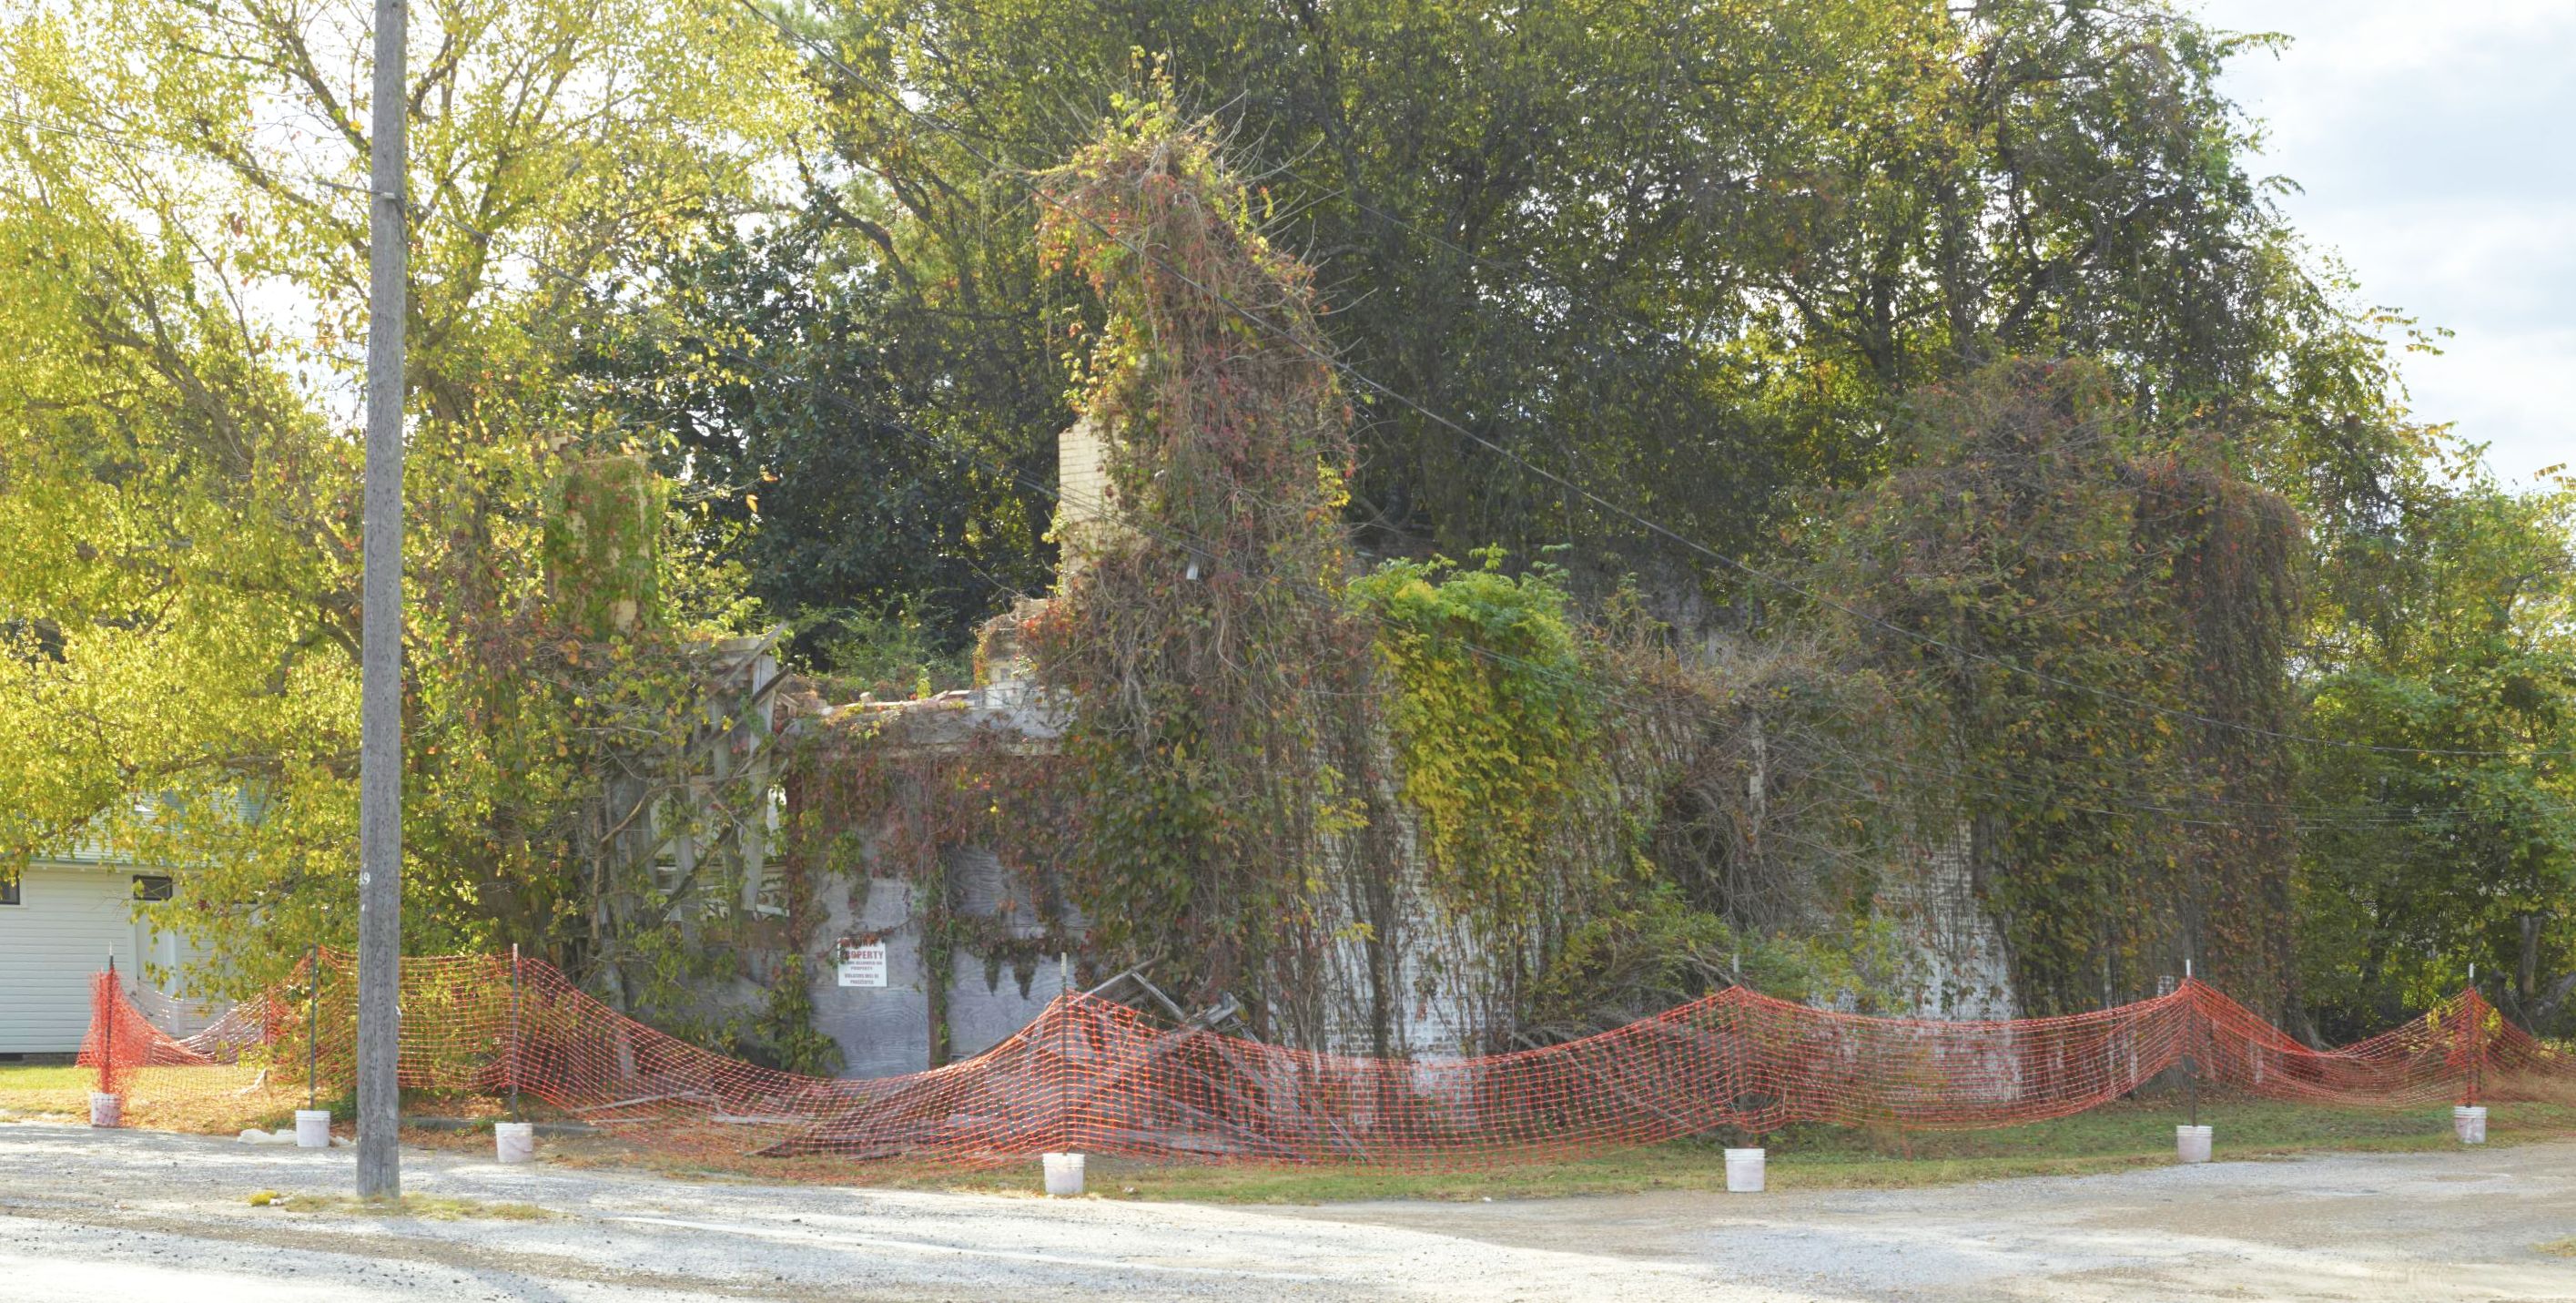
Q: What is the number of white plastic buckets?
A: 7